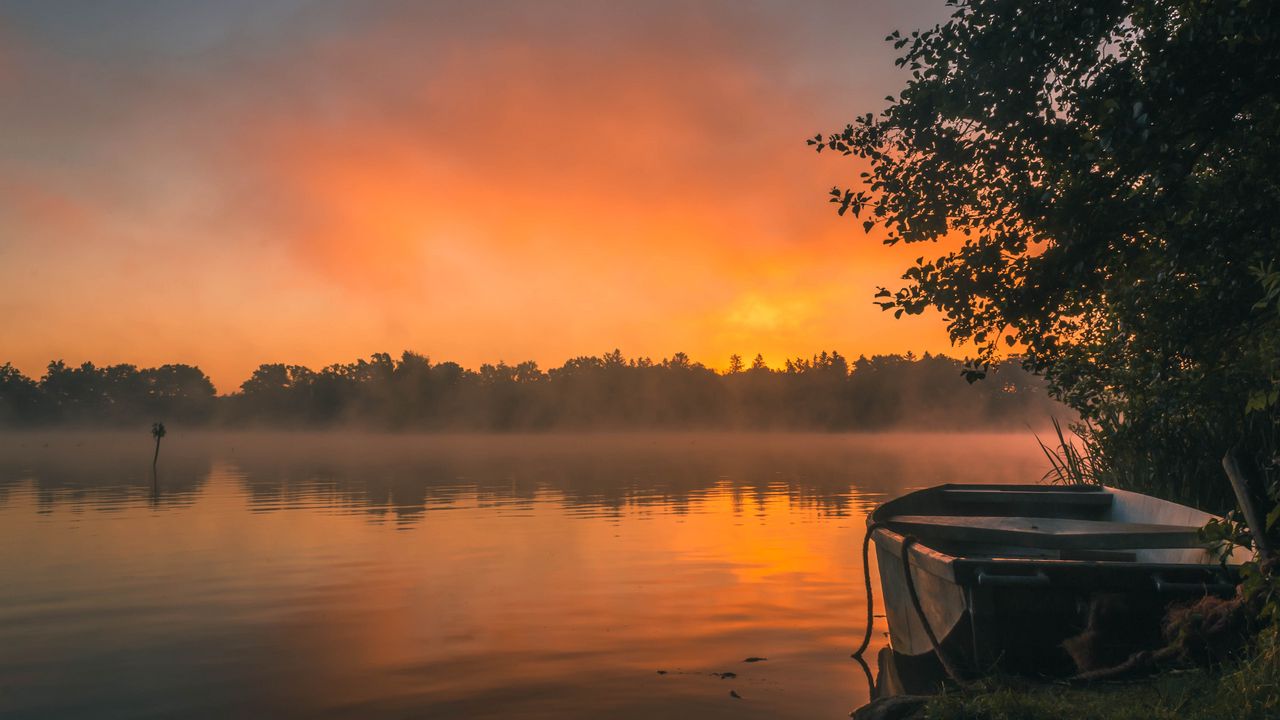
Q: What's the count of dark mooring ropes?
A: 2